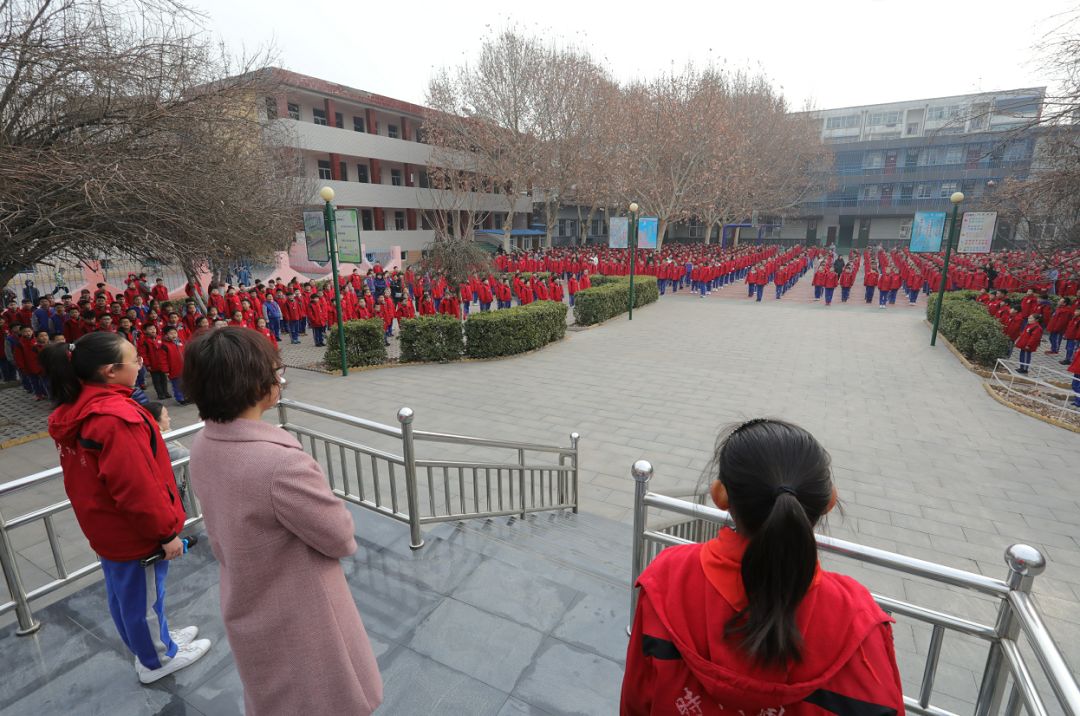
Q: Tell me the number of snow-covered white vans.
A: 0